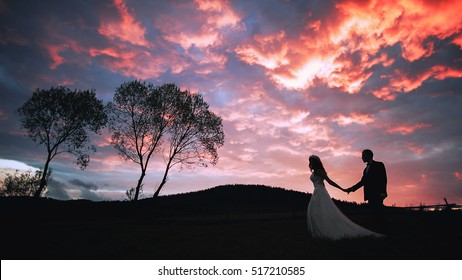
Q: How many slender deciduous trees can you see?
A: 3